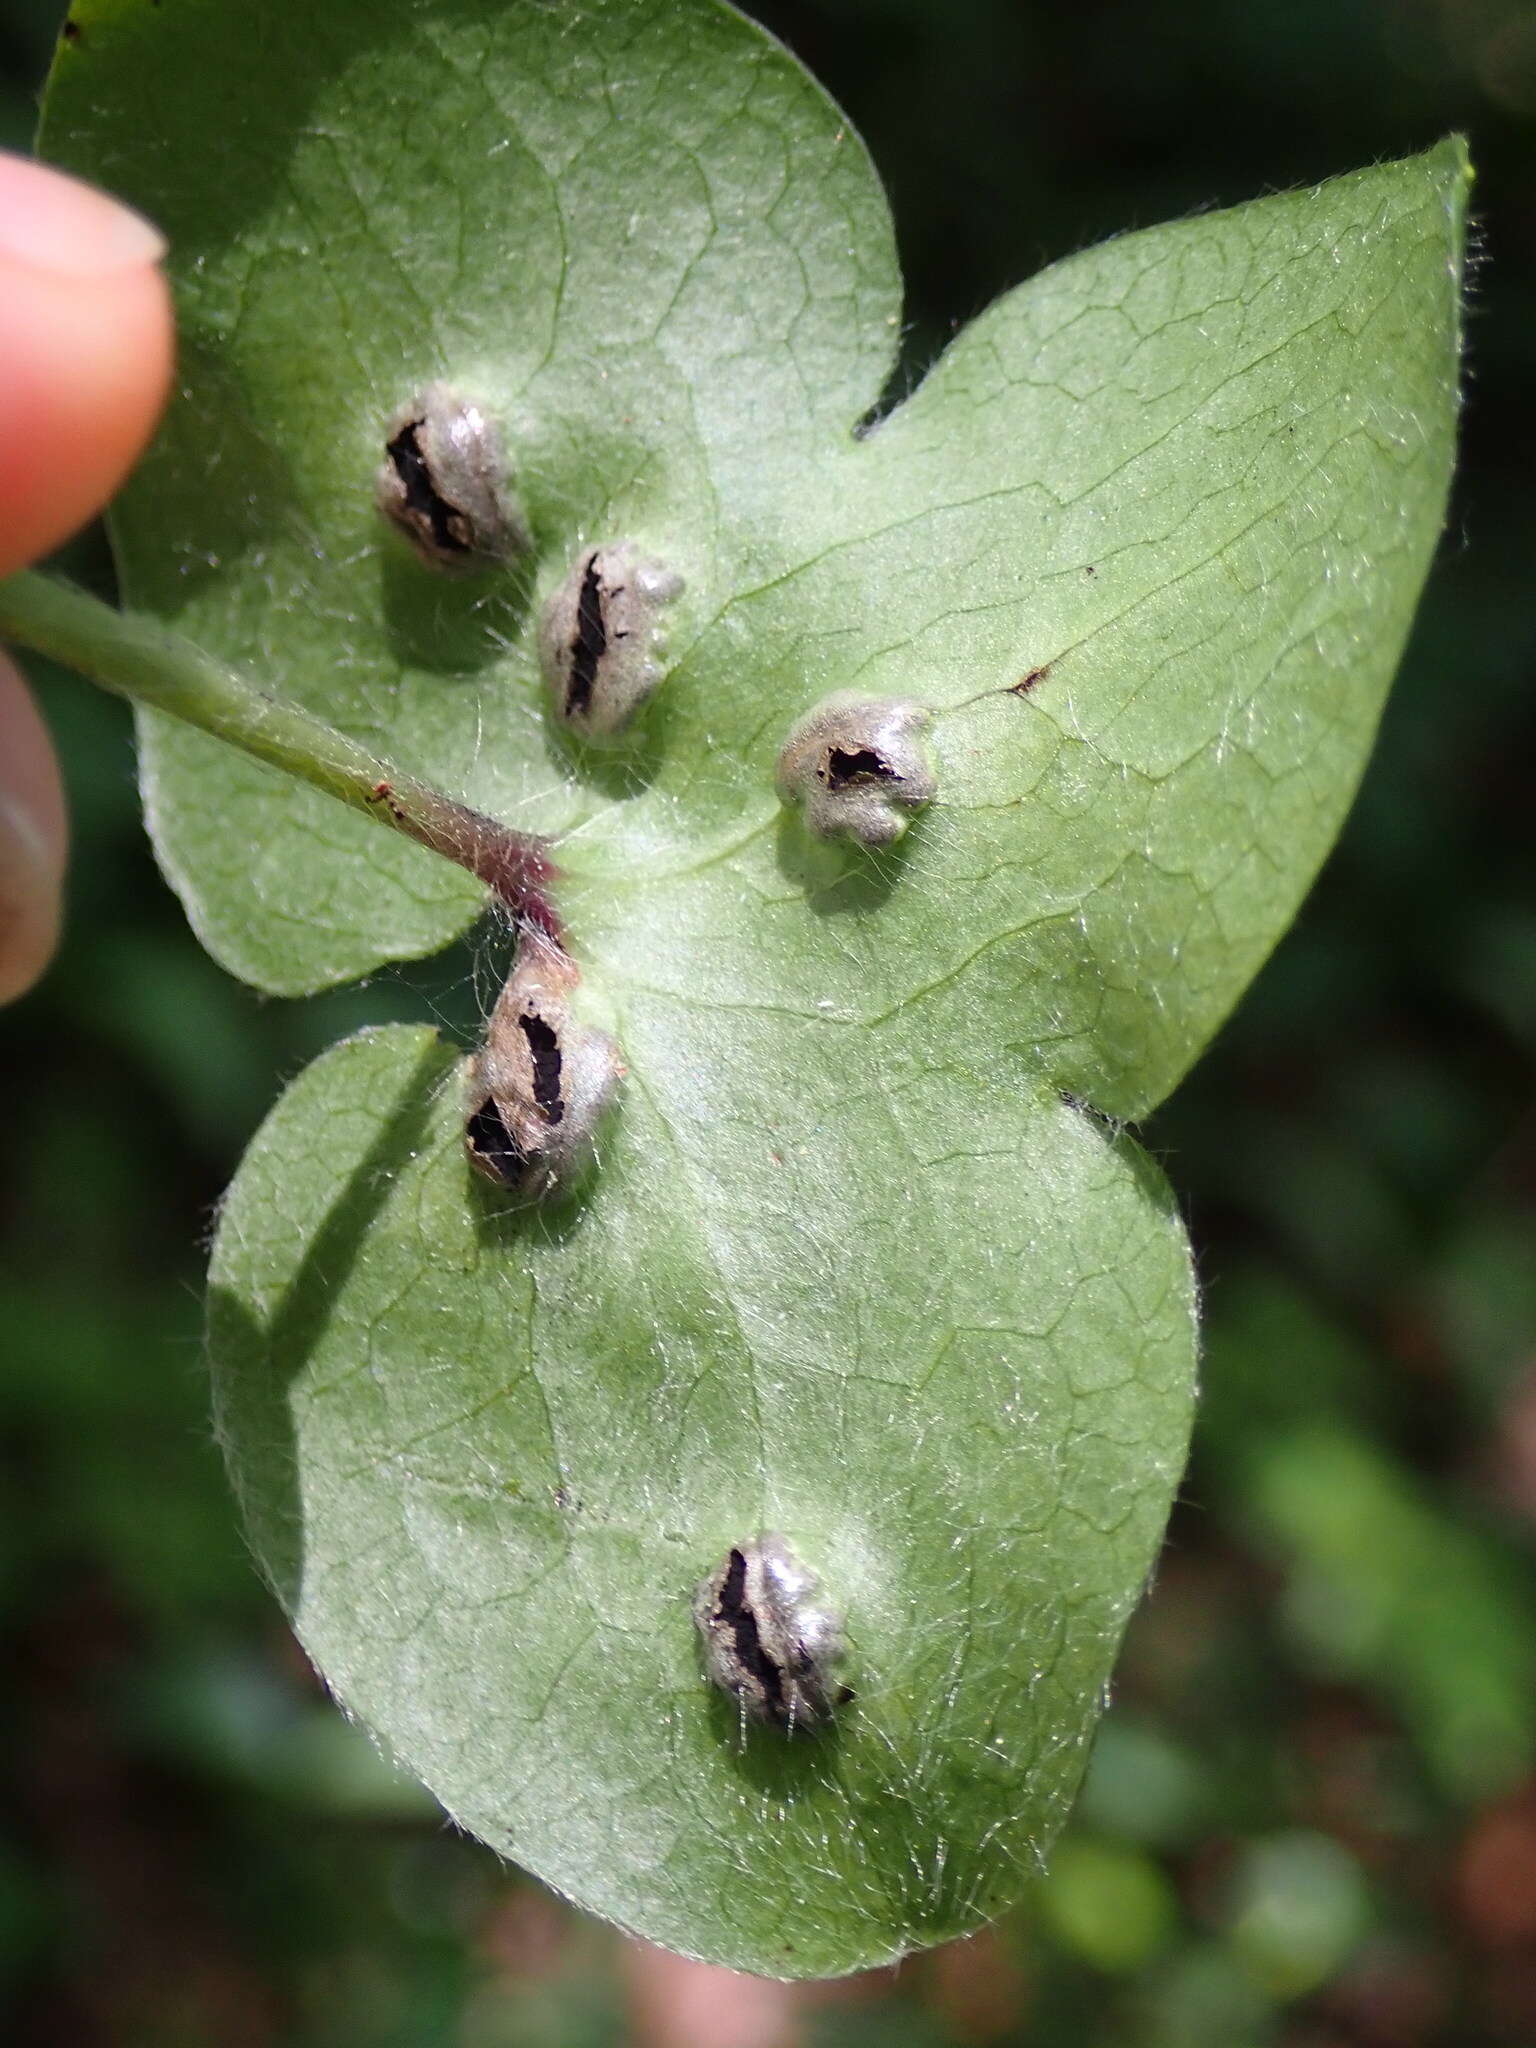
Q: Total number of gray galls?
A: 5